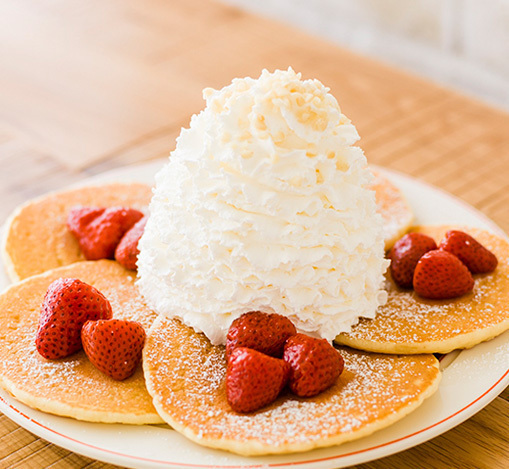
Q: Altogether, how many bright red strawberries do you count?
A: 11